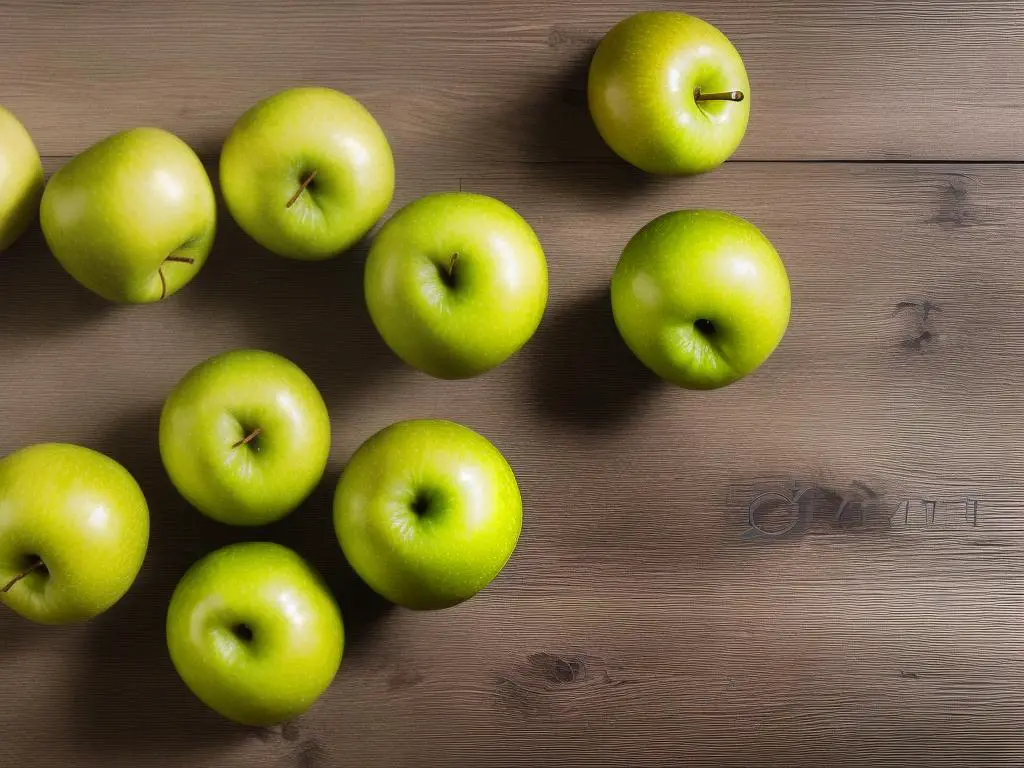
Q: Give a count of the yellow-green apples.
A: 10